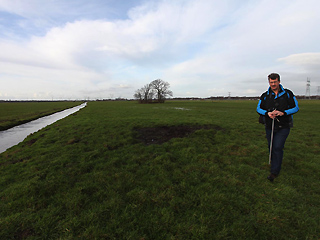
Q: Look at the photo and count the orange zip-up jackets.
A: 0